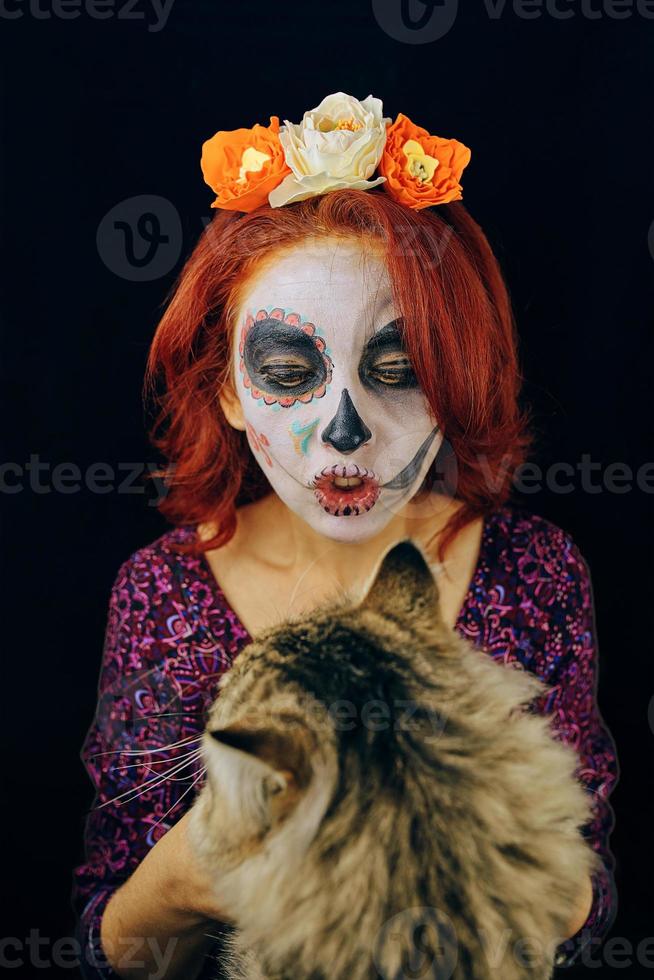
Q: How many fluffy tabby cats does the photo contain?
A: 1